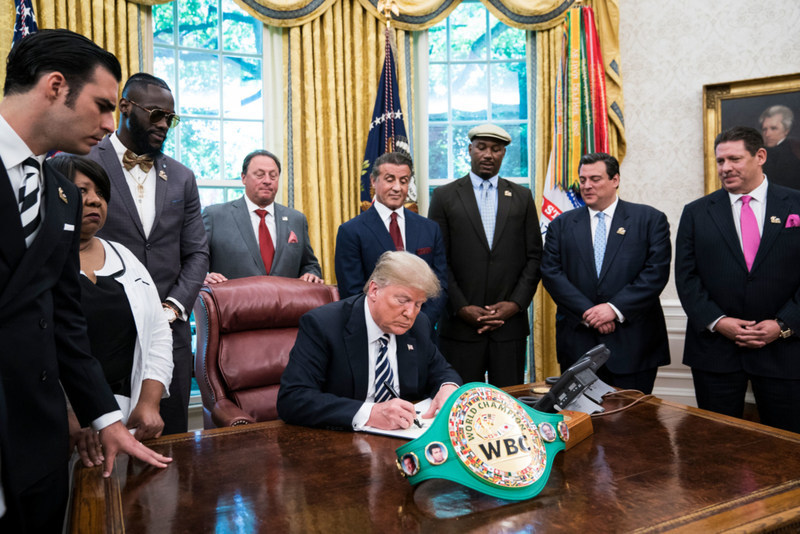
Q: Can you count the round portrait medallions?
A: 4